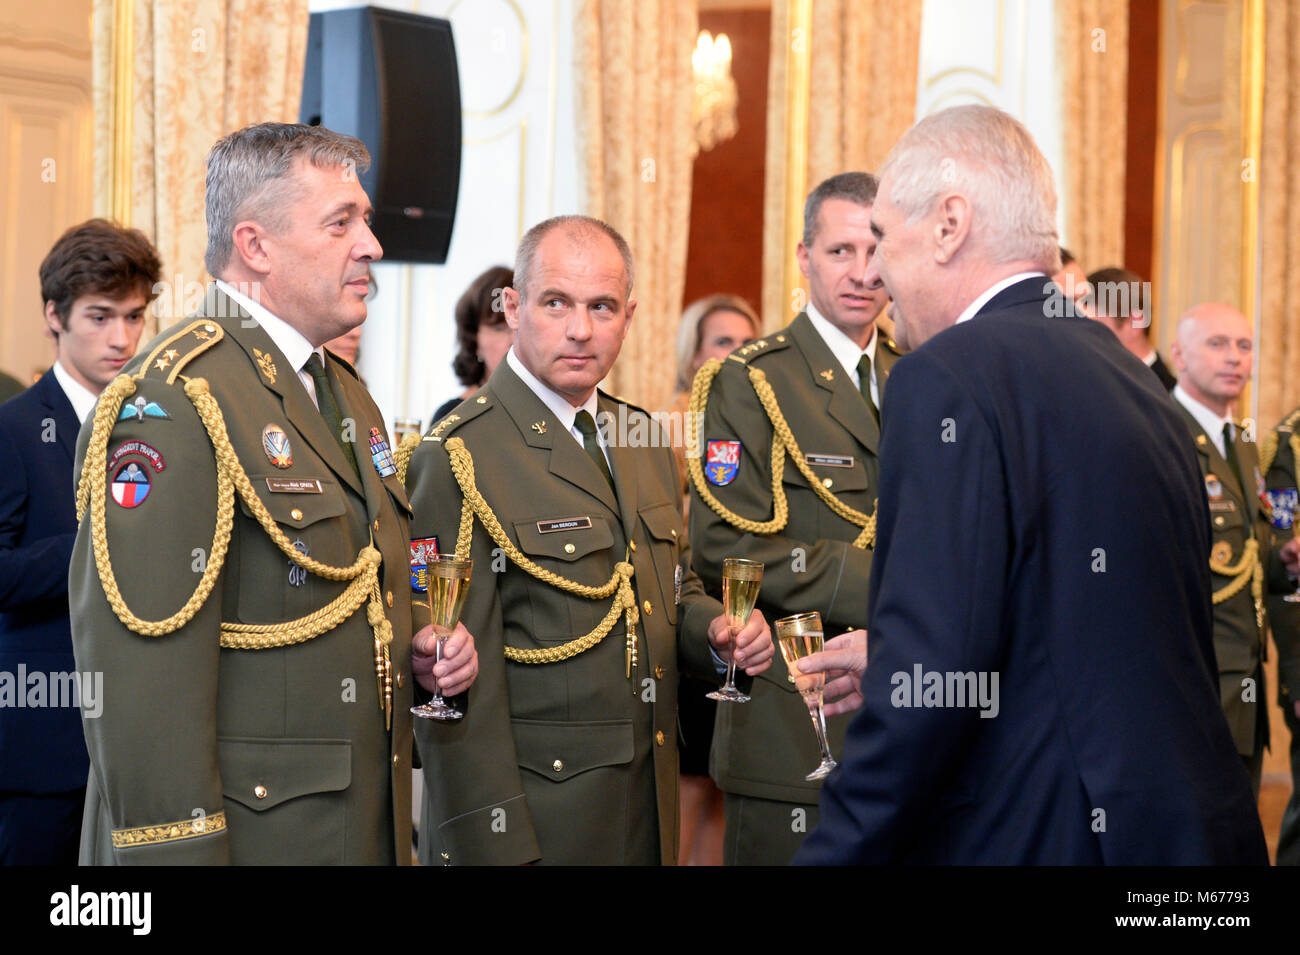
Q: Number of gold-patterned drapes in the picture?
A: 5